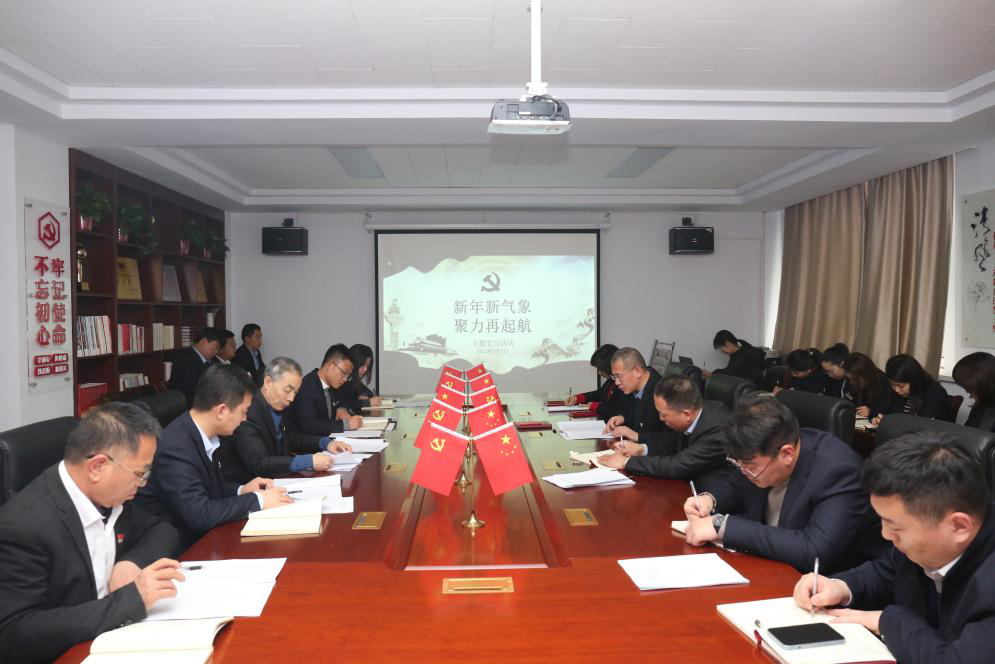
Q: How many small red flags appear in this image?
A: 10